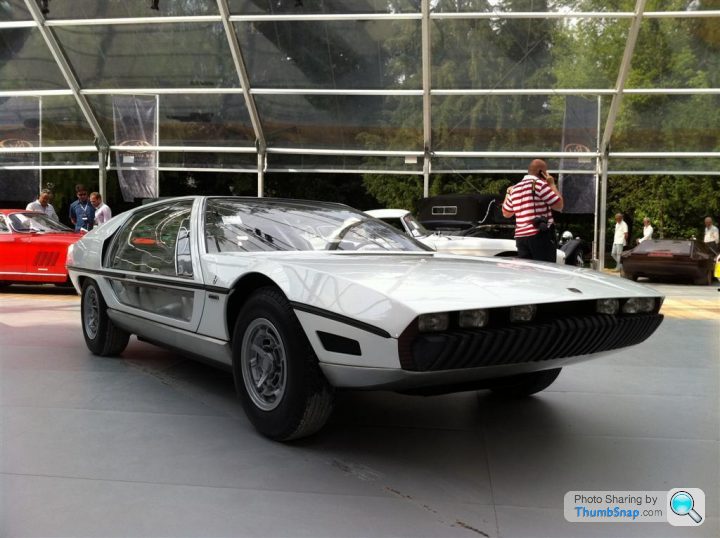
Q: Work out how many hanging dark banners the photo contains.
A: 3